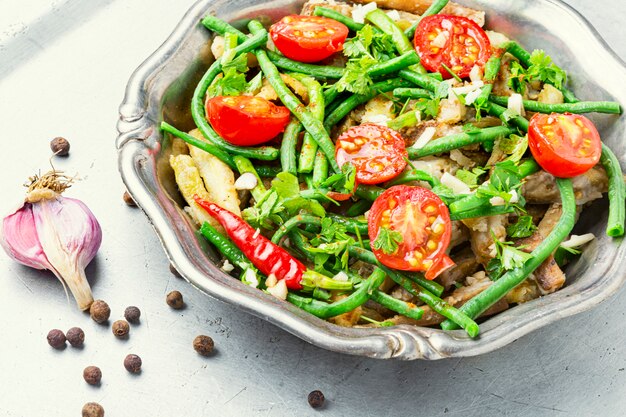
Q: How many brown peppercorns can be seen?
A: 14